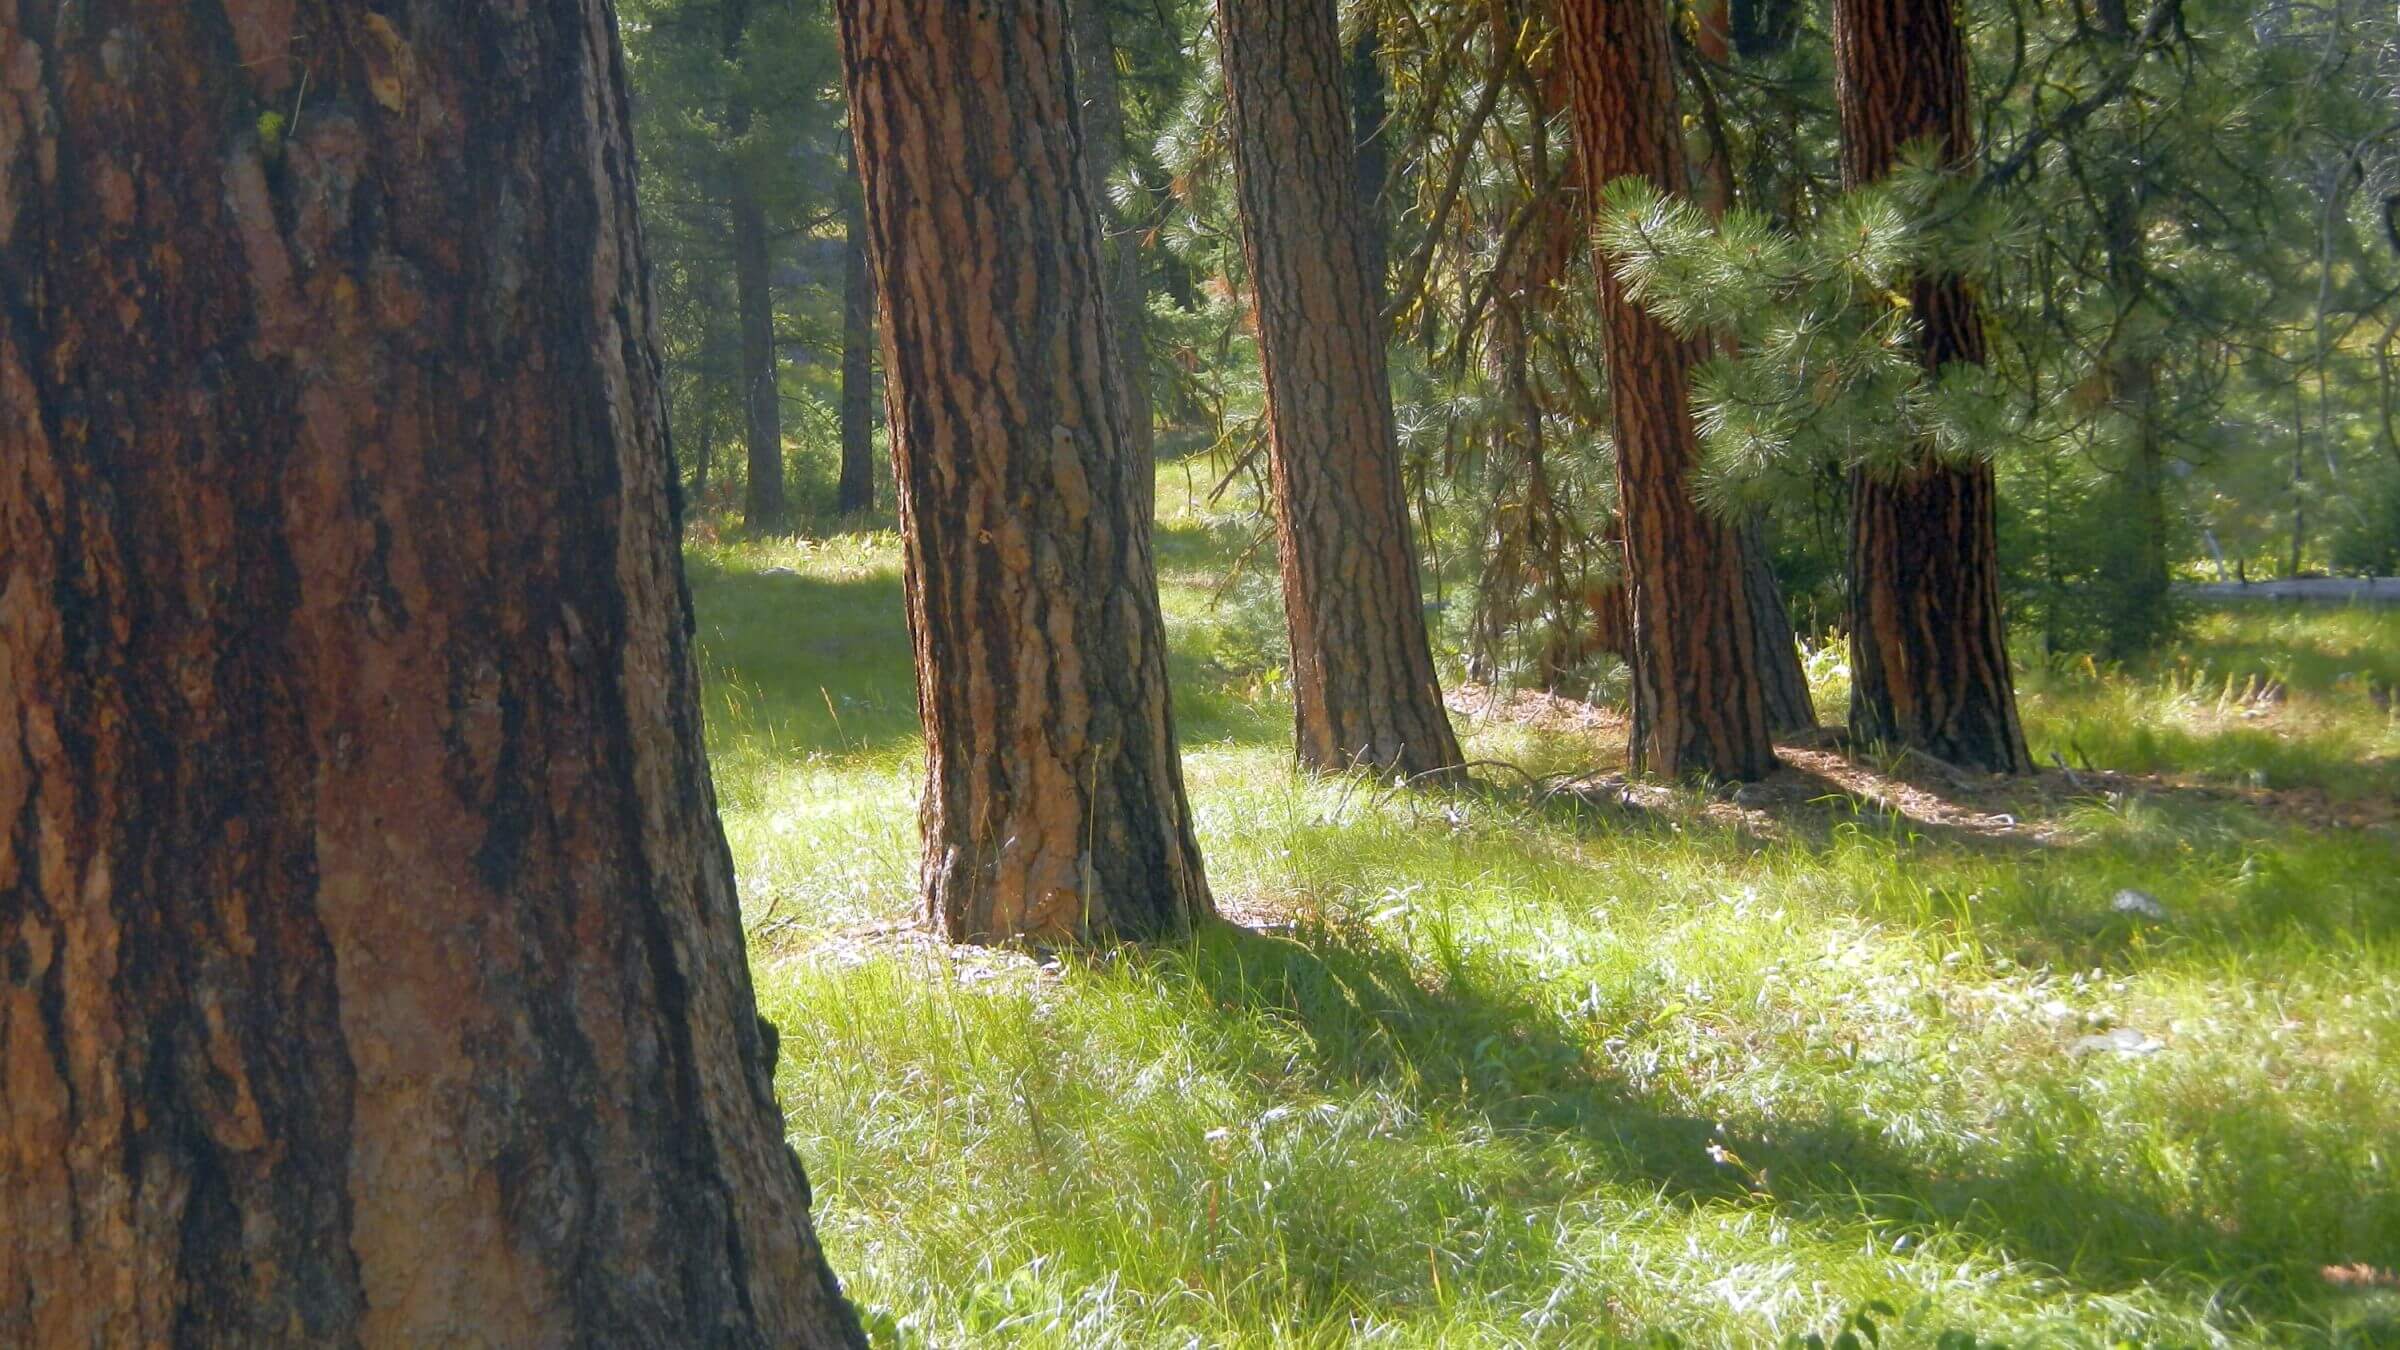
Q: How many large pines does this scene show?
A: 5